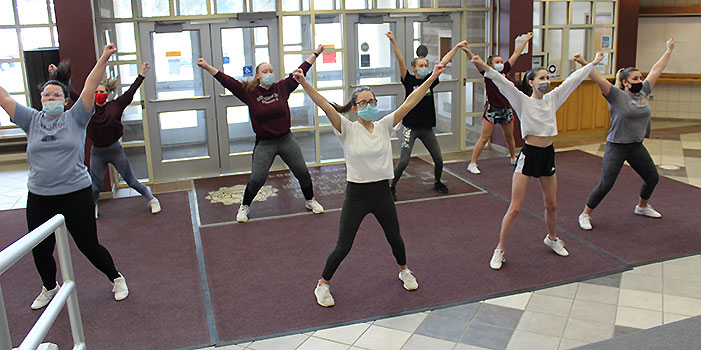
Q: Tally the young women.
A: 8